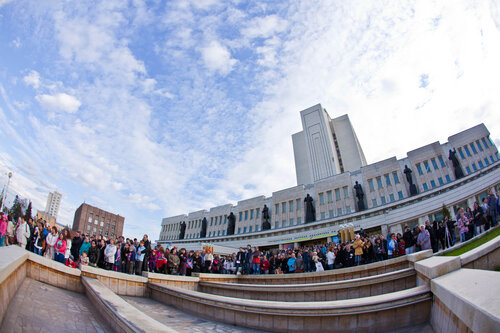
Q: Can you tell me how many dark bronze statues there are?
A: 8